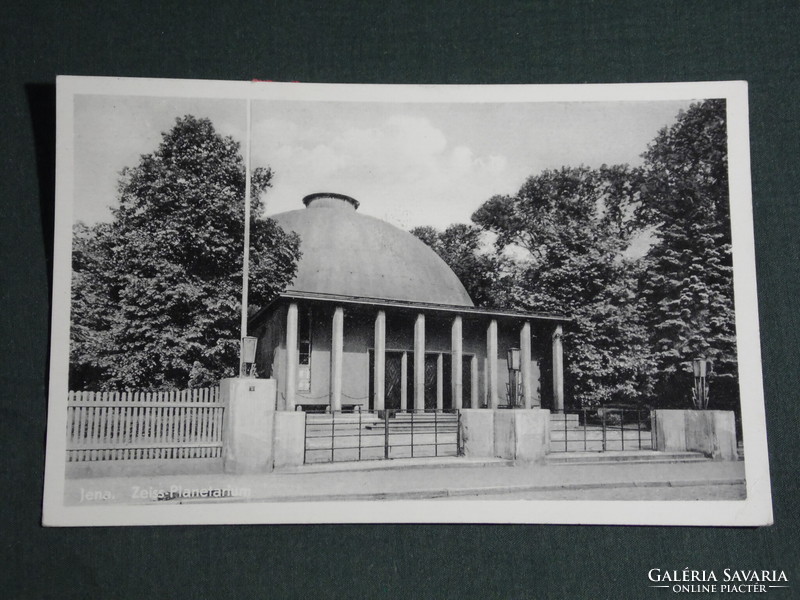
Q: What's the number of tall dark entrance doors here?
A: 3